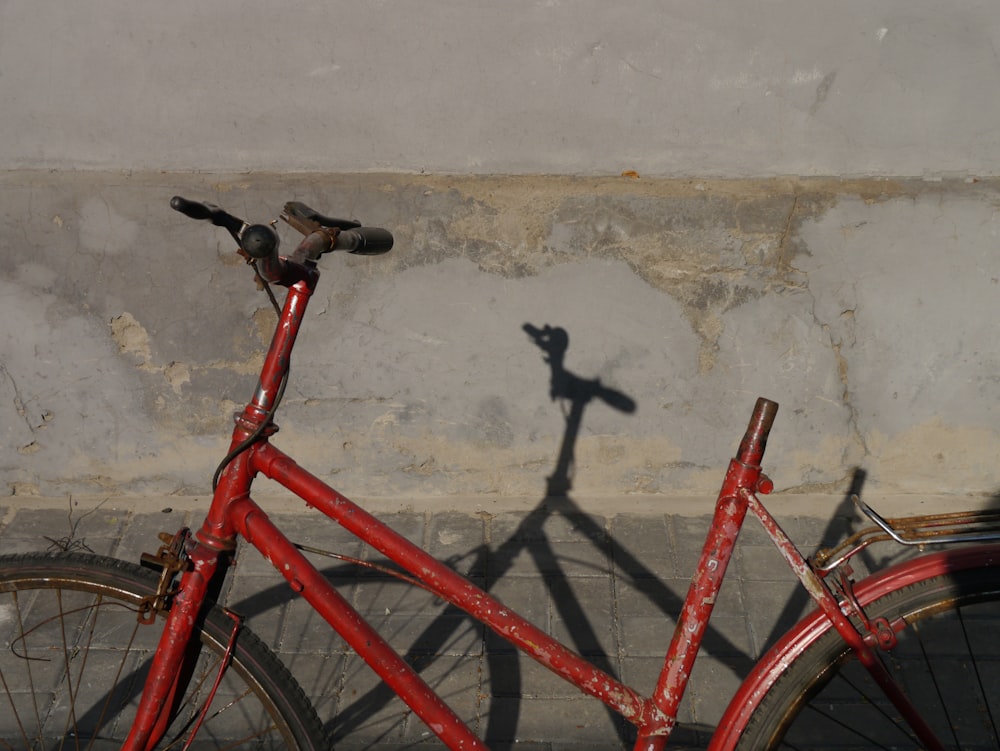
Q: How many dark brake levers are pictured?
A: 2